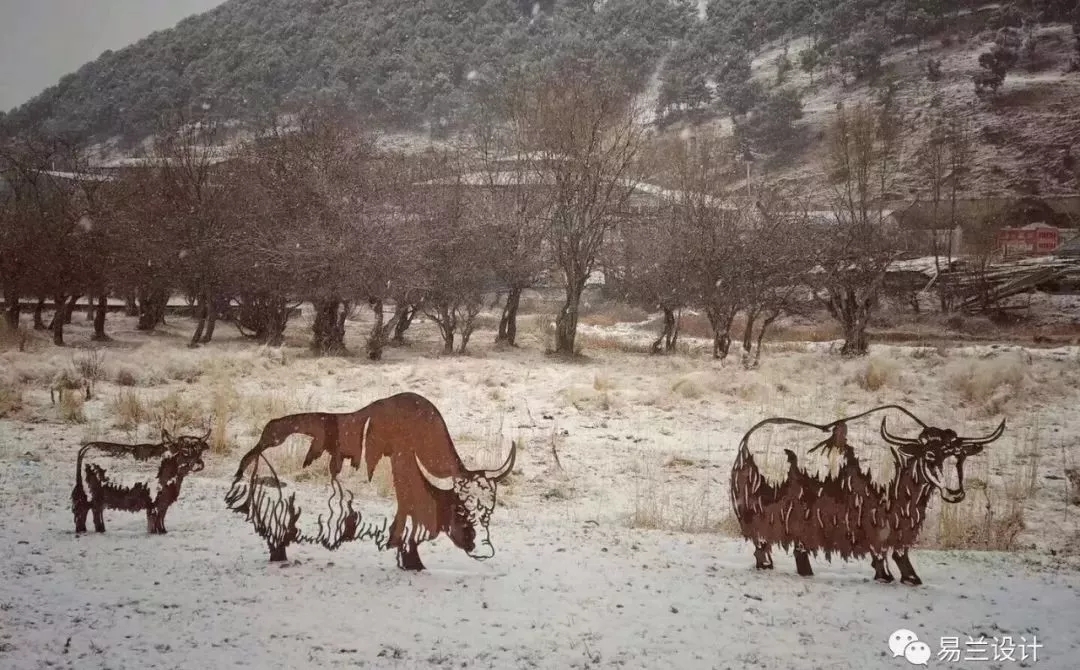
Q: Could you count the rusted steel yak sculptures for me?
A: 3